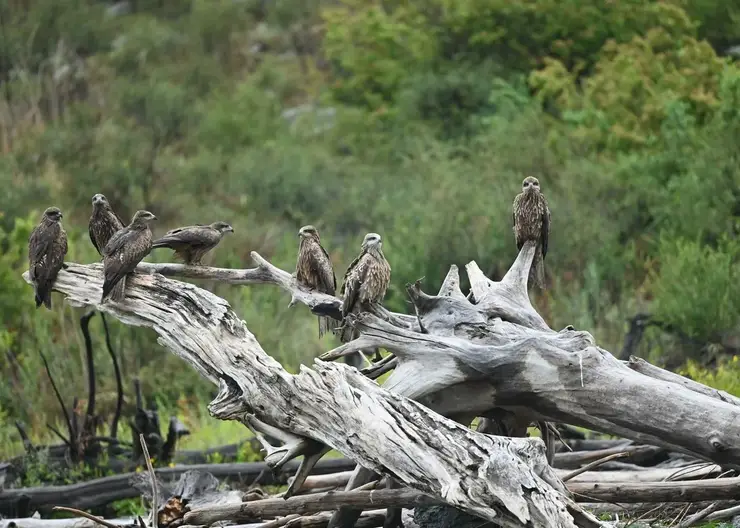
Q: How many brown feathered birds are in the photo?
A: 7